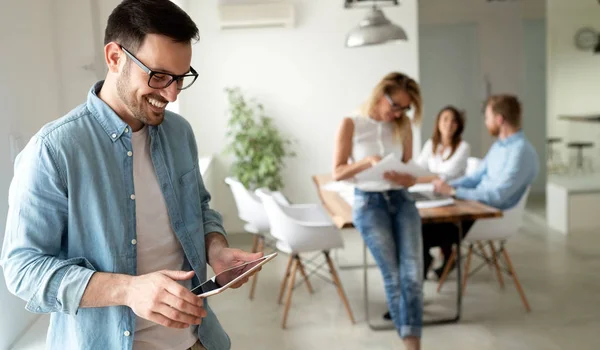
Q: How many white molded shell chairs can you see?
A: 4